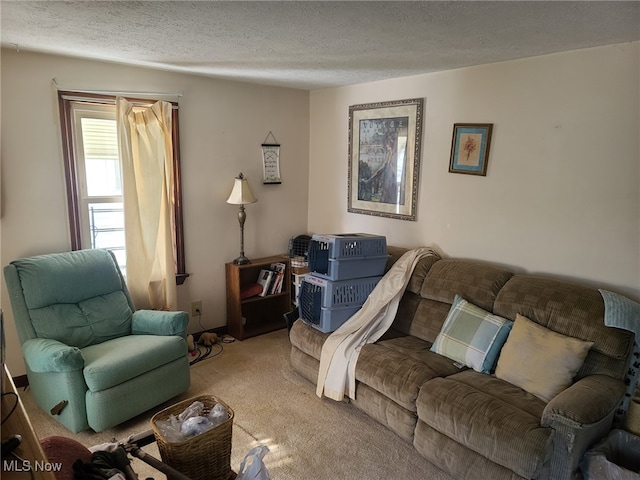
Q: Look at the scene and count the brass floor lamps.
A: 0